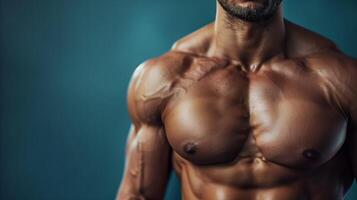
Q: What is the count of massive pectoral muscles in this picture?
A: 2